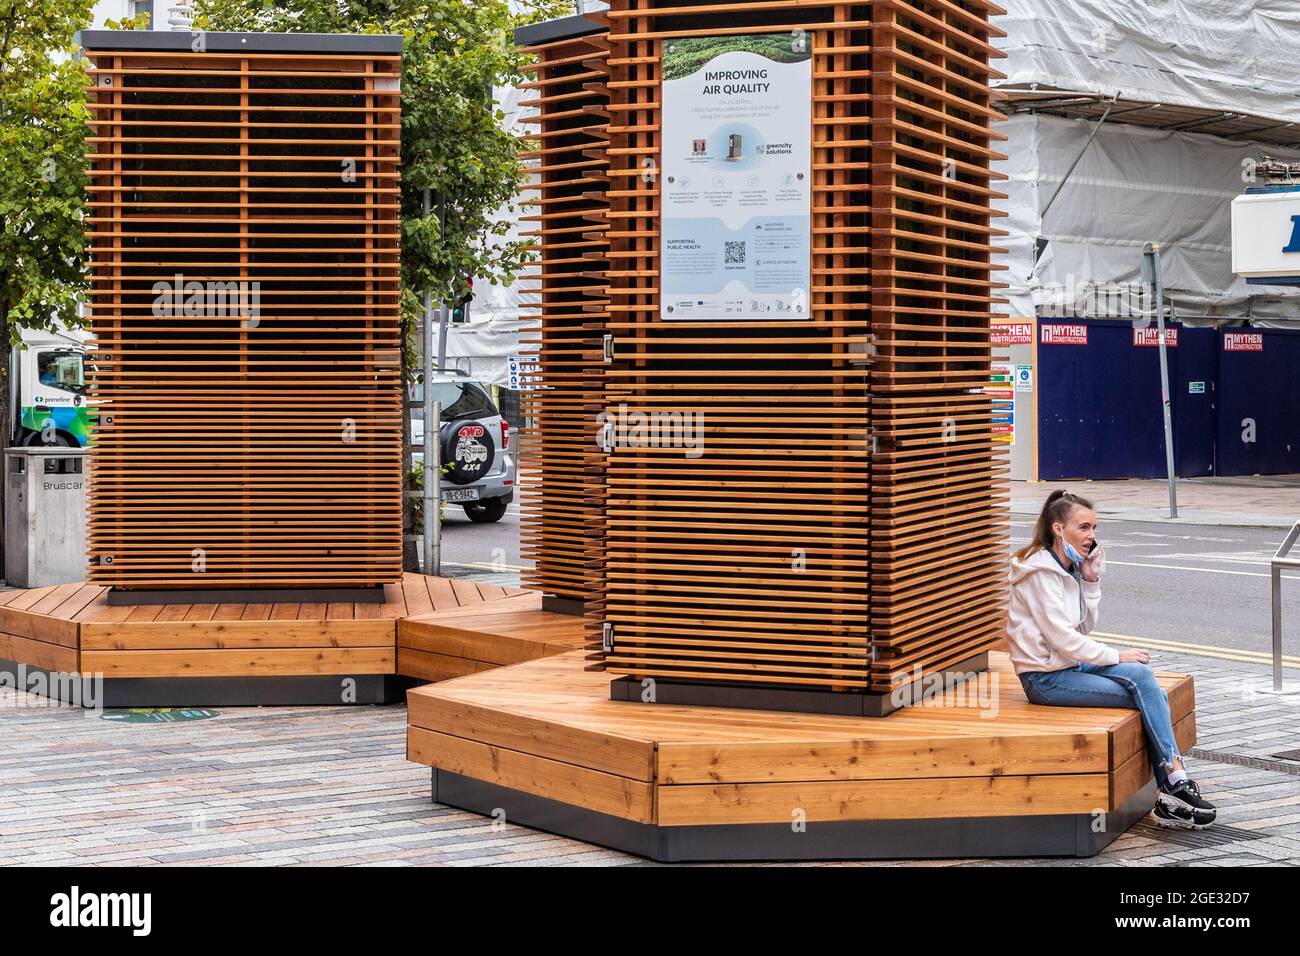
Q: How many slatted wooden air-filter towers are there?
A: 3